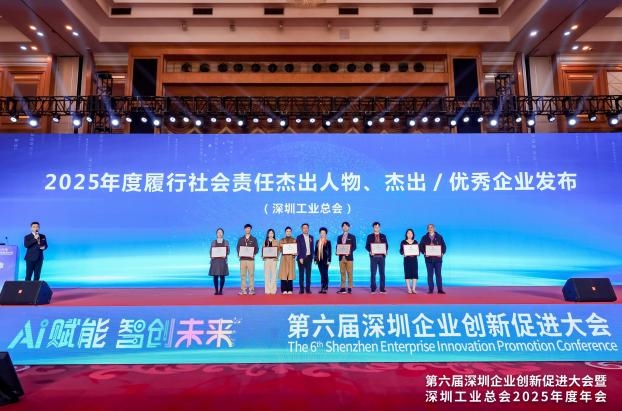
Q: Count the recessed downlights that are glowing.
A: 11